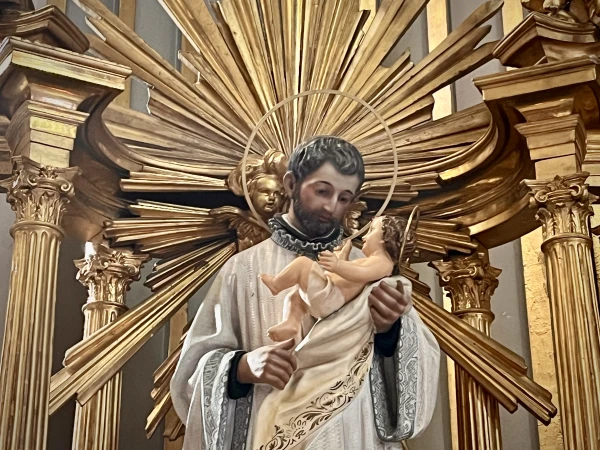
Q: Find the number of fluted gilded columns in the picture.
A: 4